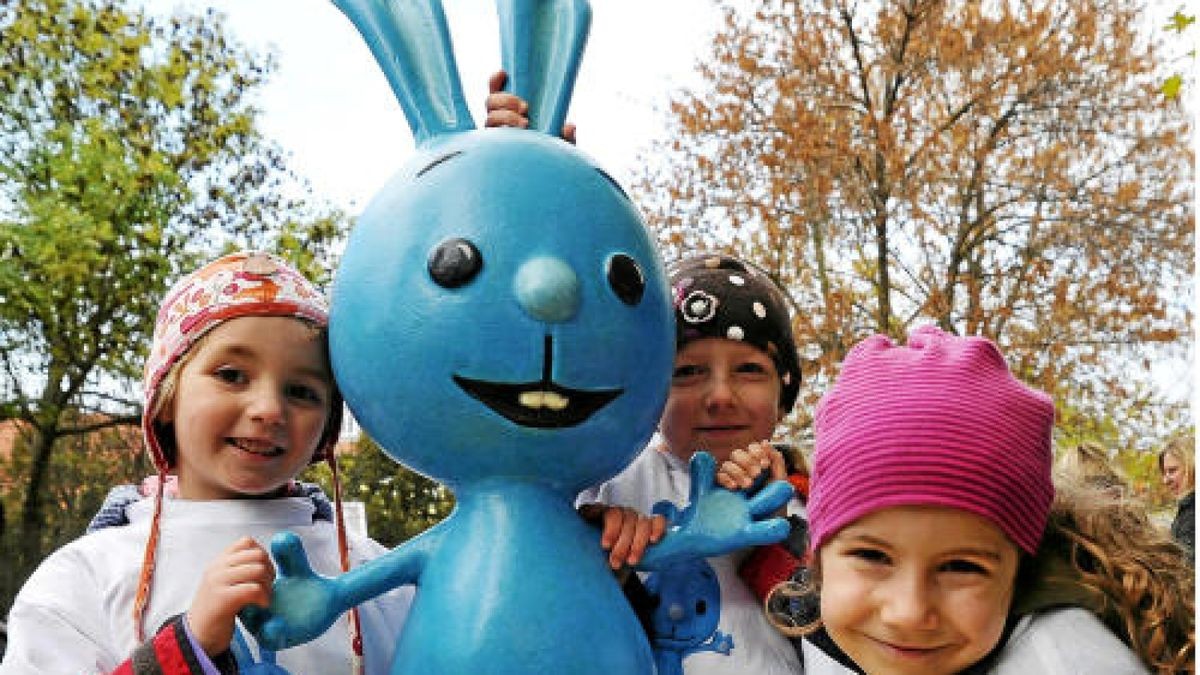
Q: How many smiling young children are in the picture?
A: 3